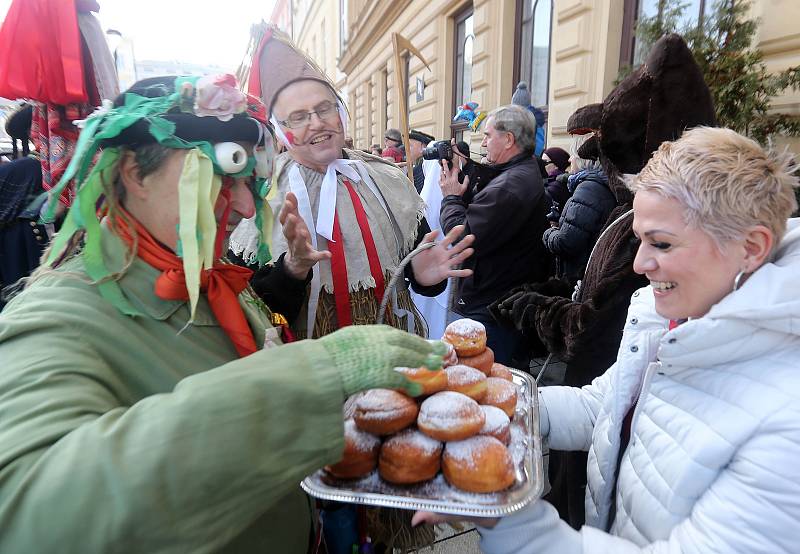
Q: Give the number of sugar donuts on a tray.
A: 14